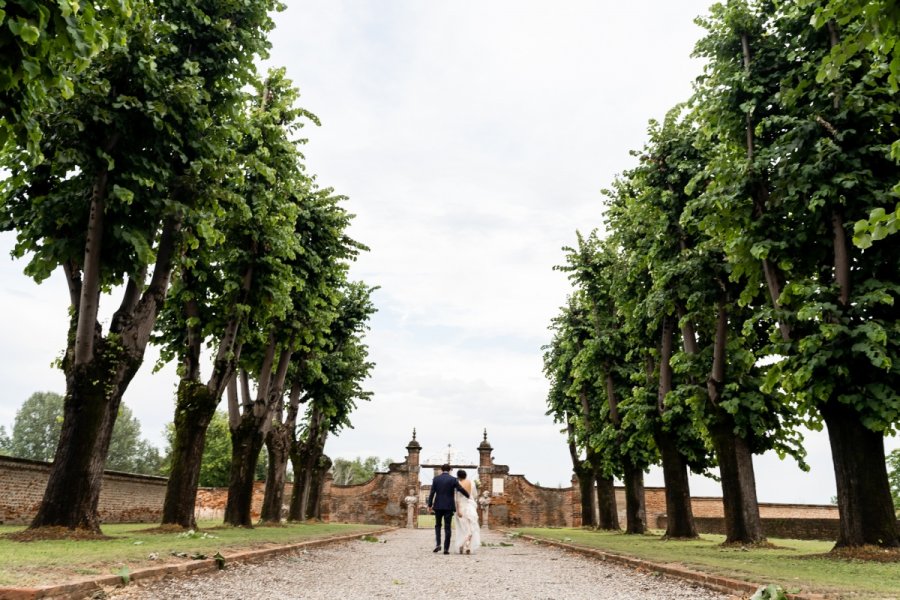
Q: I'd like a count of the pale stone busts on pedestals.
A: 2